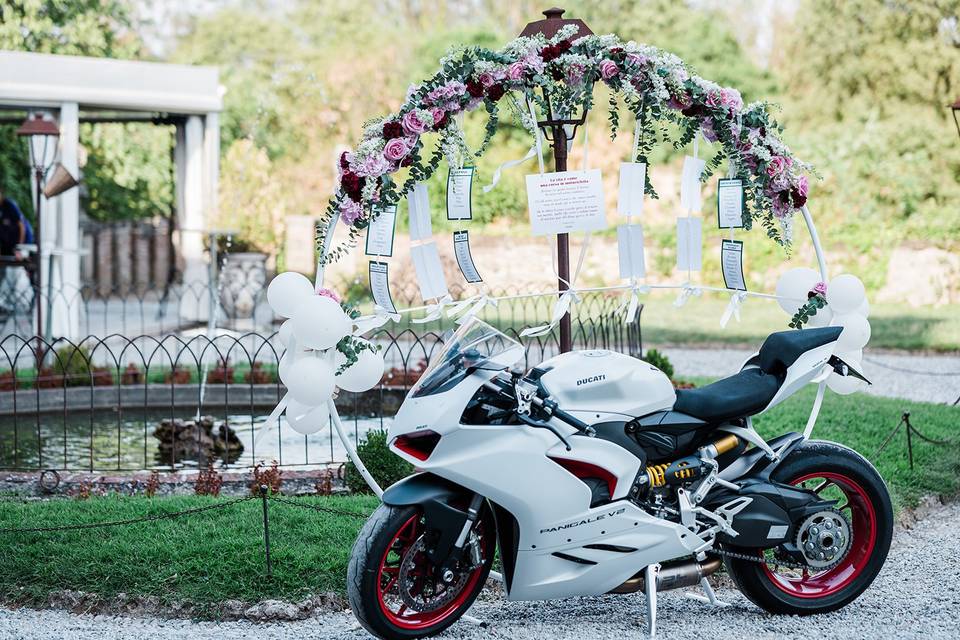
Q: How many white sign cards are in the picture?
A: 13